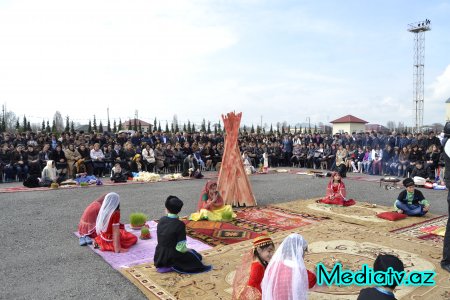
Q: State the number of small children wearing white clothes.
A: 2